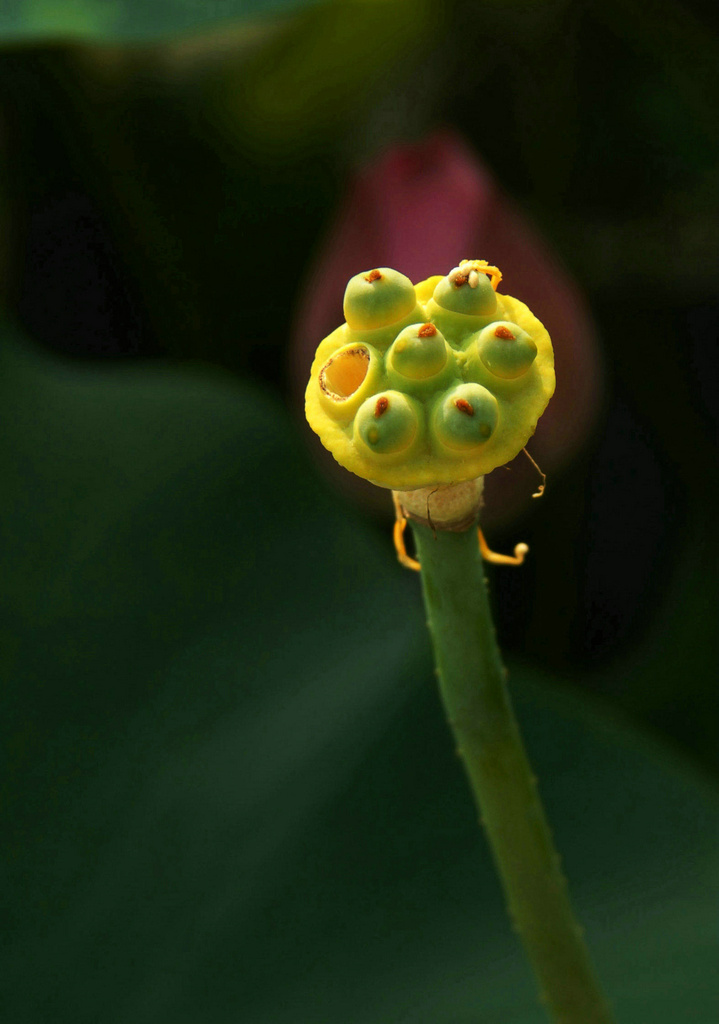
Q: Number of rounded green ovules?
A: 6